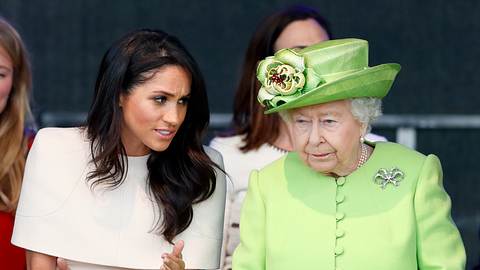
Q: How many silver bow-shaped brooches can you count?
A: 1